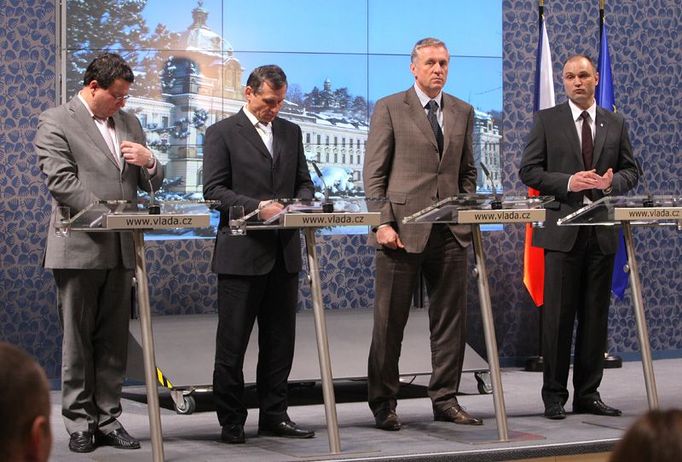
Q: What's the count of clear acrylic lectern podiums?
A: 4